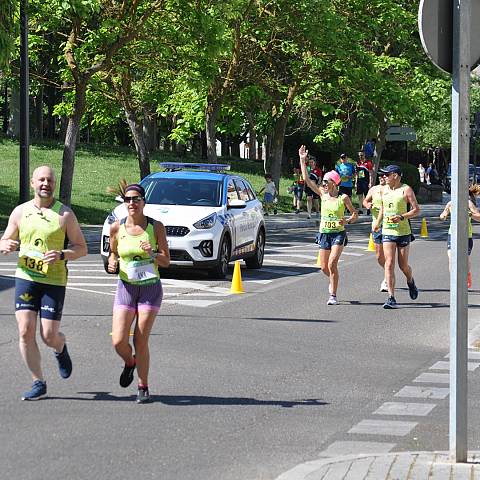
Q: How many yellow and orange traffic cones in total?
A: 5